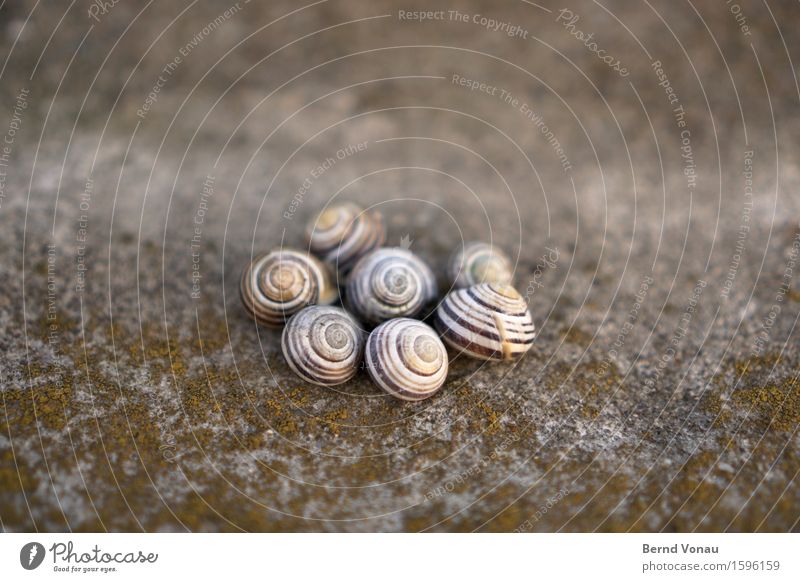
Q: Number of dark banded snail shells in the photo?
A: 7